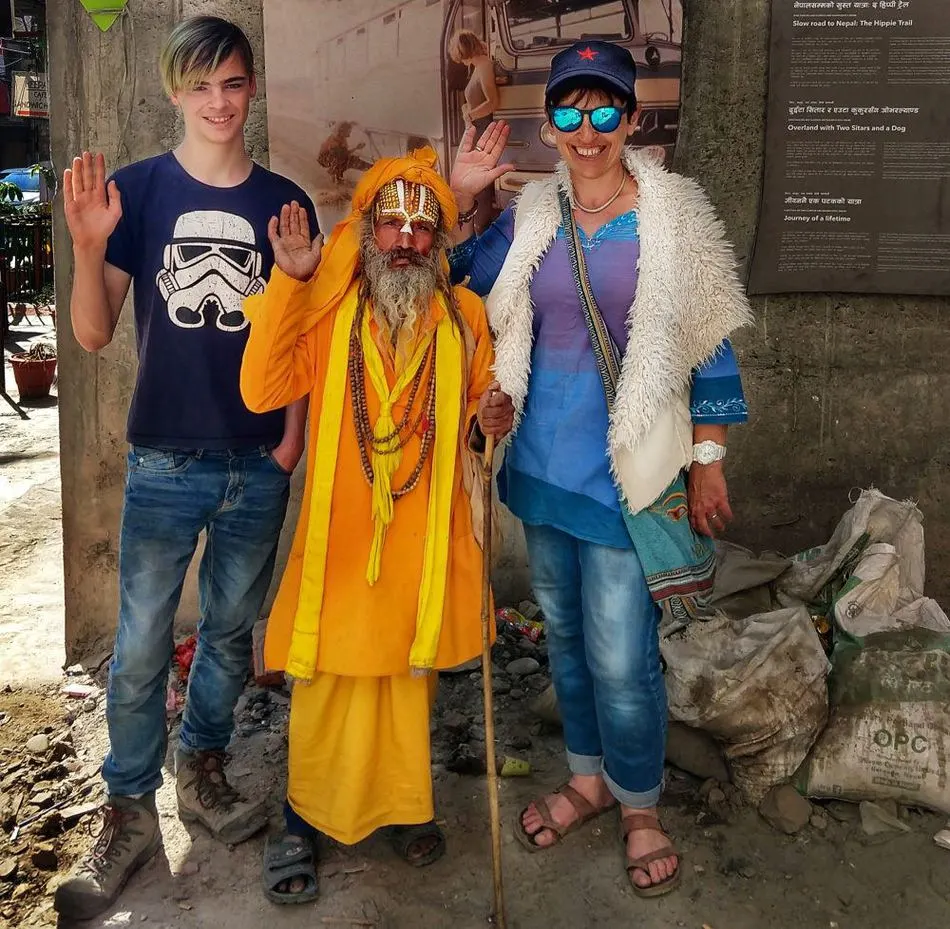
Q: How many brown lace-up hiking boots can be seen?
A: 2